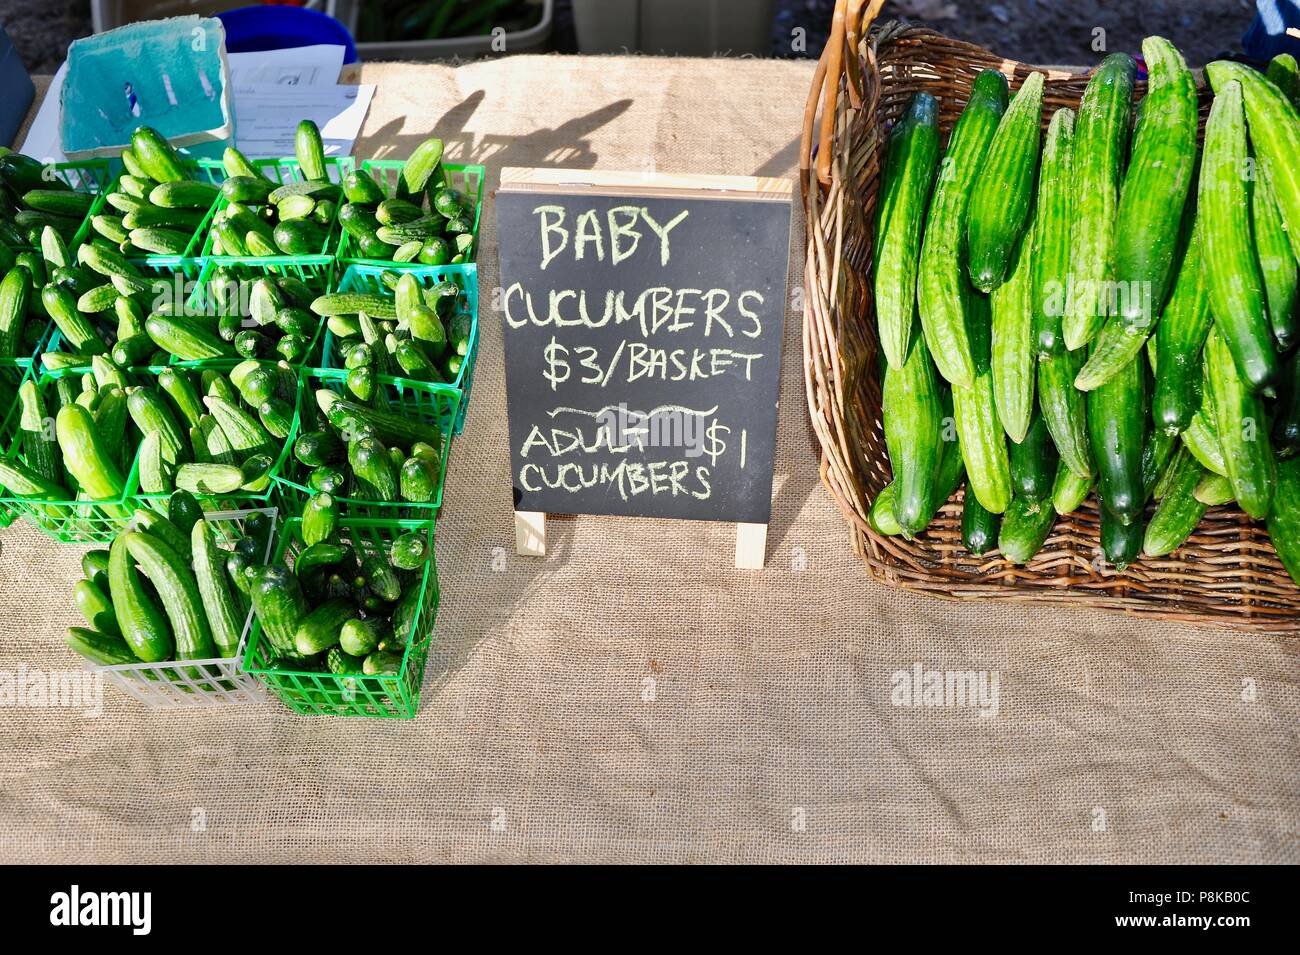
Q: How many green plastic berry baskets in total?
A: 13